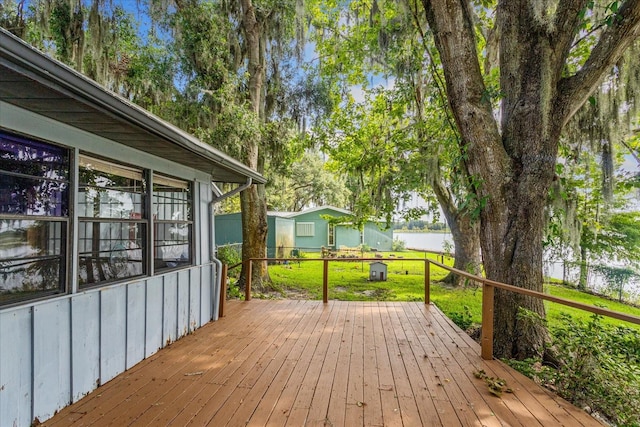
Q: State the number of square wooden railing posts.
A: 5